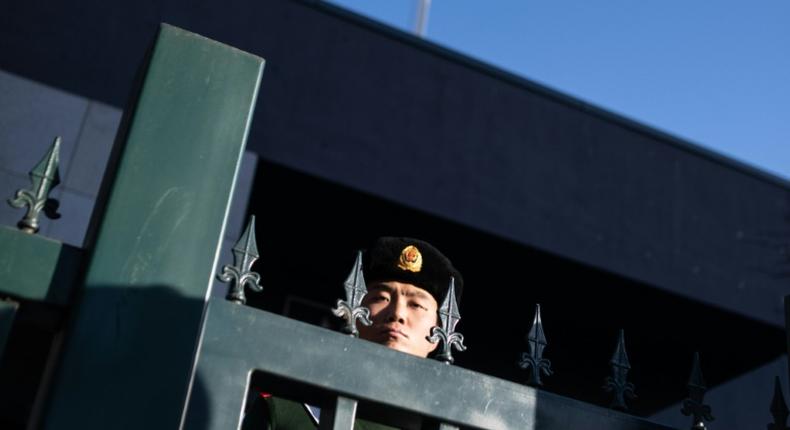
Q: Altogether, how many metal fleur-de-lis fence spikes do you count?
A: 8